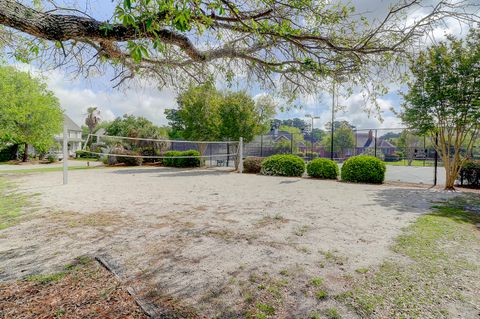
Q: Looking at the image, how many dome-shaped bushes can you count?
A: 3